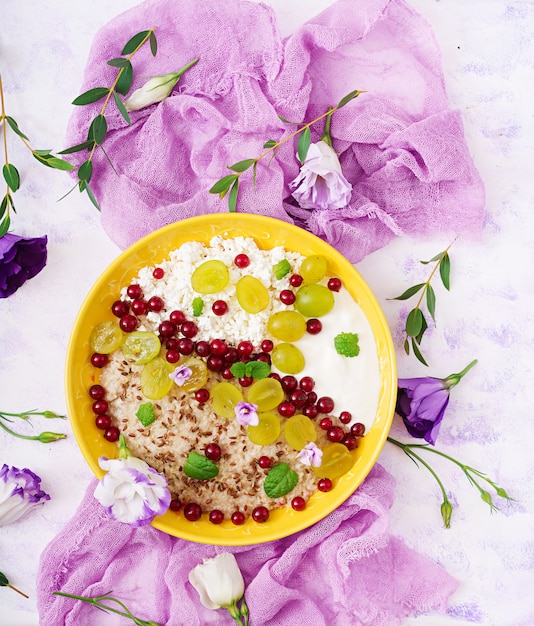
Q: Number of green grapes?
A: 15